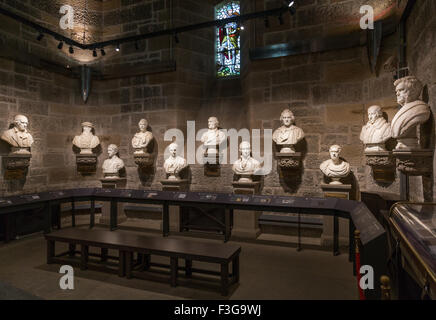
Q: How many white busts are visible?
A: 11